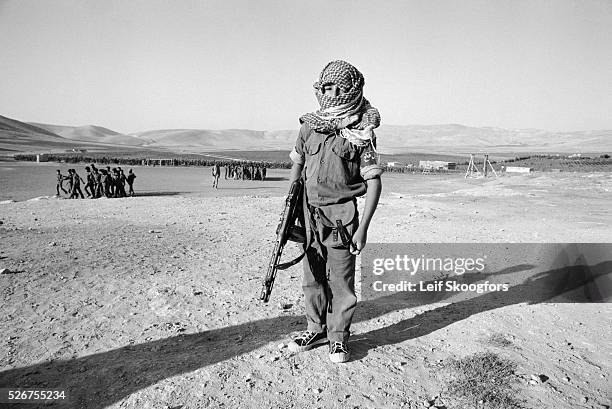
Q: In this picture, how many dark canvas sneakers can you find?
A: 2